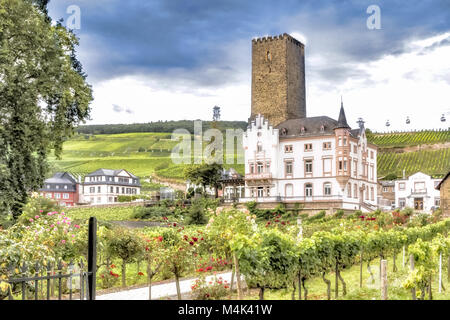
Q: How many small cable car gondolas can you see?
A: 3